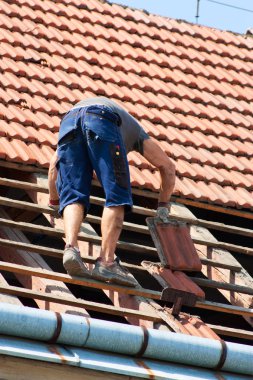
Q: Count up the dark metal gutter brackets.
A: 3